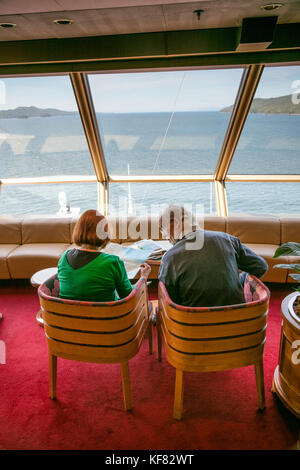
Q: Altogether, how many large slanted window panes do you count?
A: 3